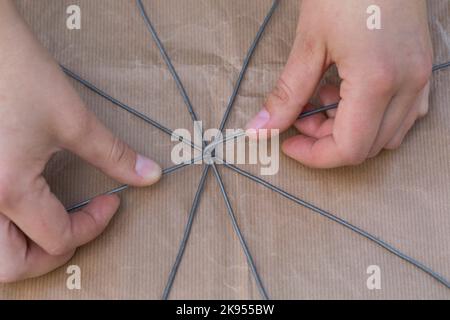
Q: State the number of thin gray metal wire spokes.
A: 8